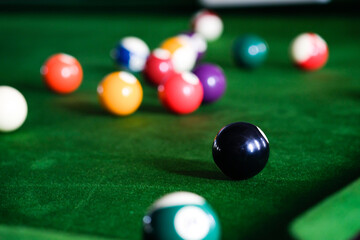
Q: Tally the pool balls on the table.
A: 14